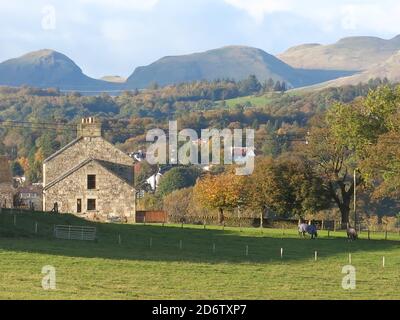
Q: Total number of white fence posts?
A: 11